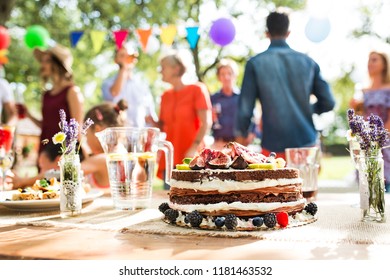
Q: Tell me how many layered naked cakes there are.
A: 1